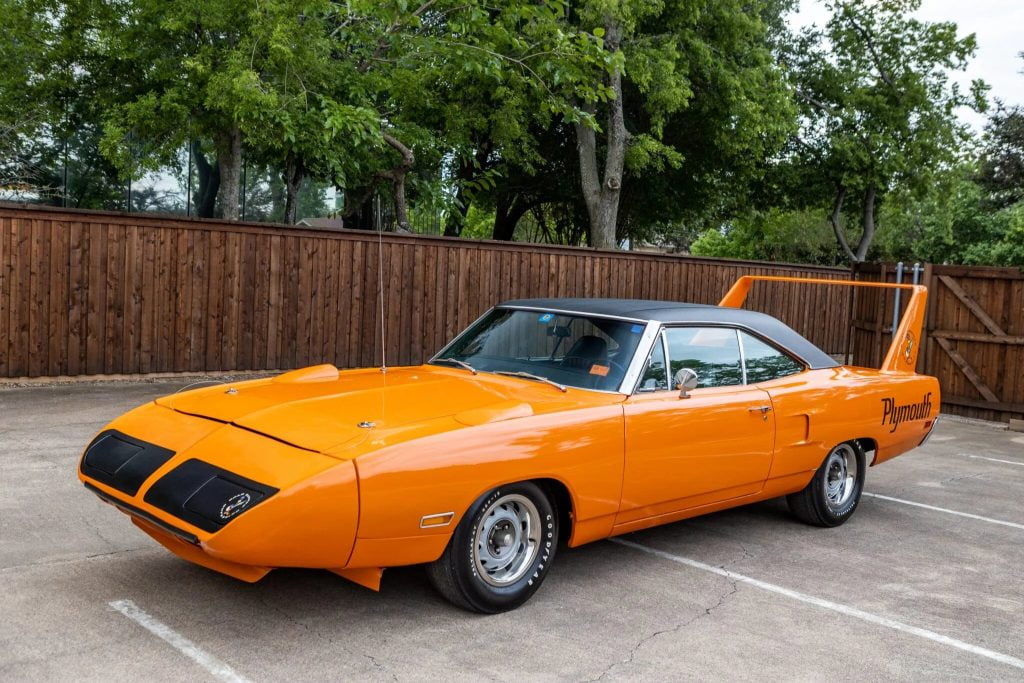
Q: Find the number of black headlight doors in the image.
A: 2